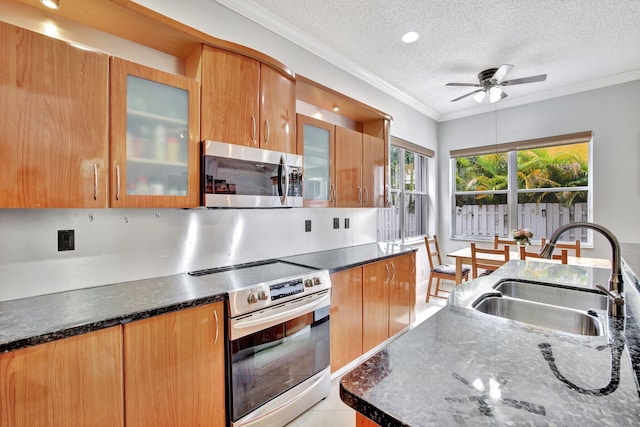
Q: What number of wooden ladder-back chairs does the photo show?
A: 5